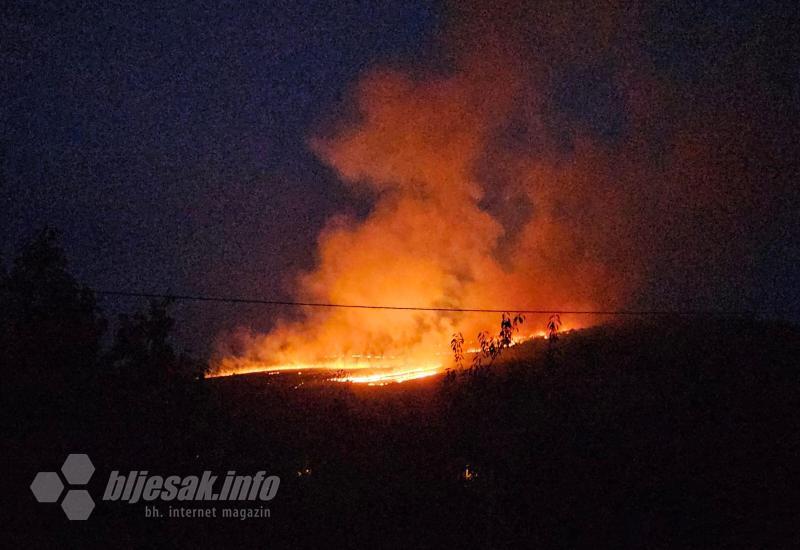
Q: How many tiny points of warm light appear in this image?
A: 2